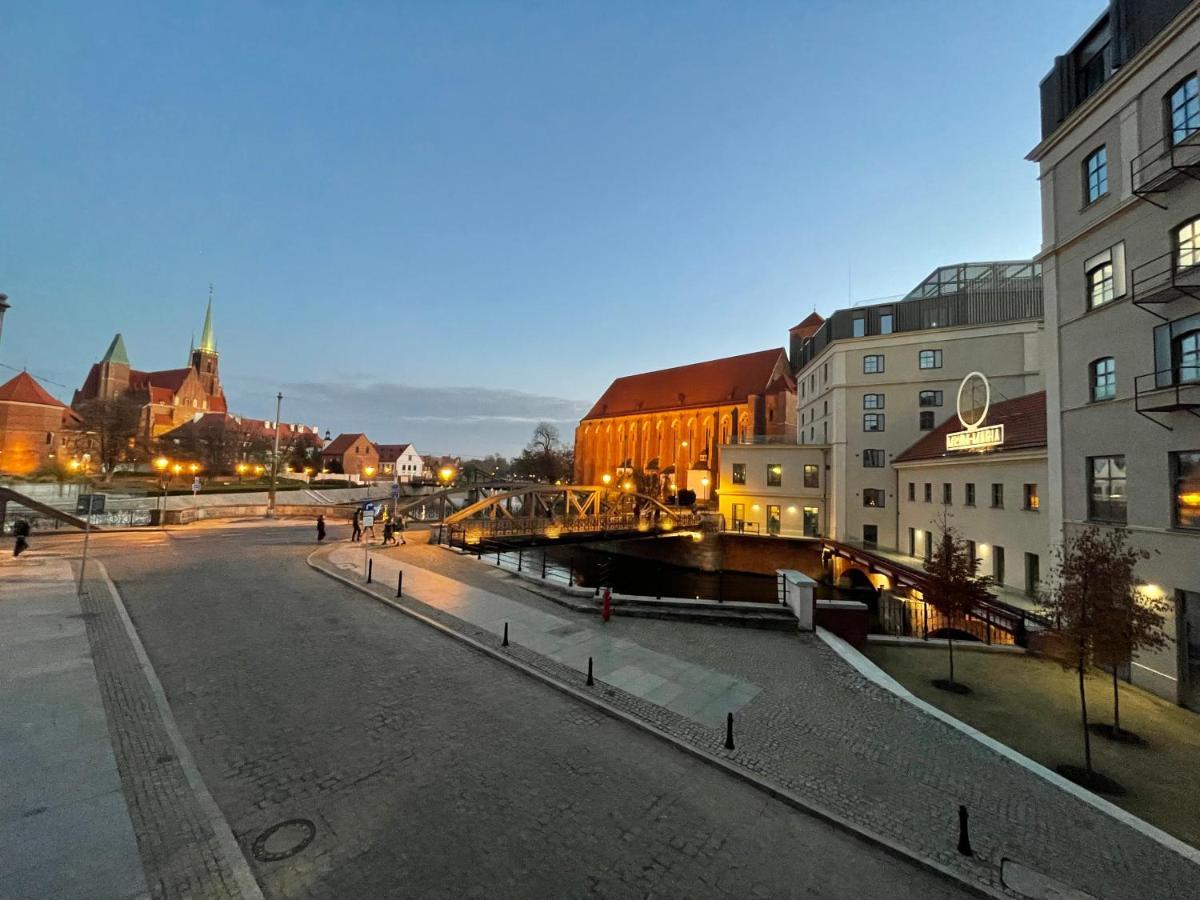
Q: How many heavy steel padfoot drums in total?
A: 0